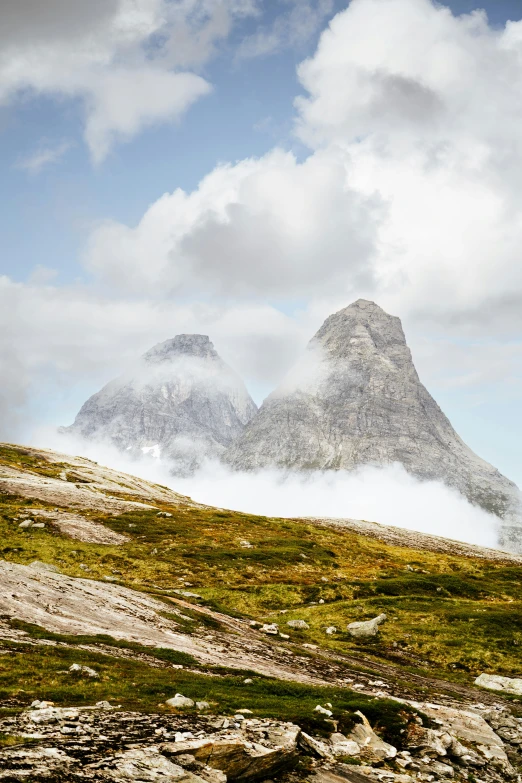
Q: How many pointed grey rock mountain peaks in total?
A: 2